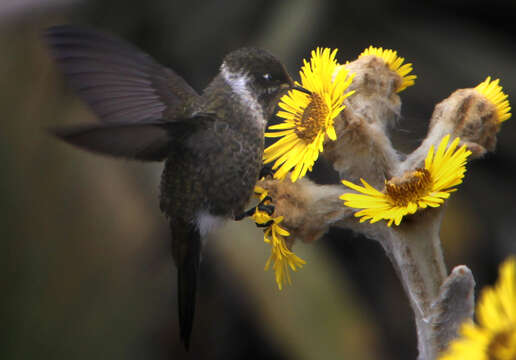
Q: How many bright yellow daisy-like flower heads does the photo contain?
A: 6